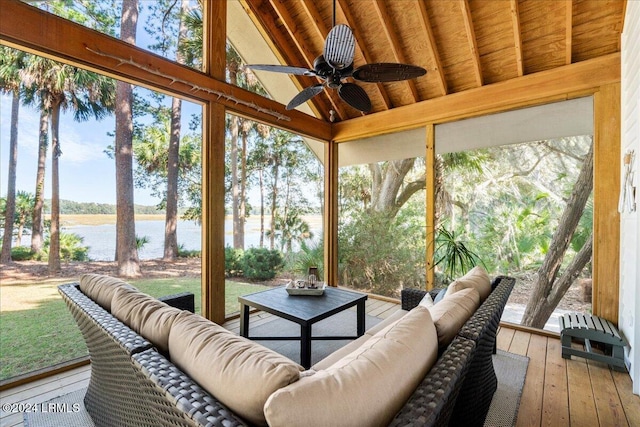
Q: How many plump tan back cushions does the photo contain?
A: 6